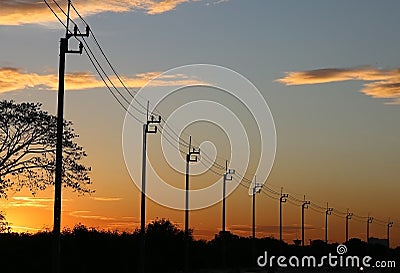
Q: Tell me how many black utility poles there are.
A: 11